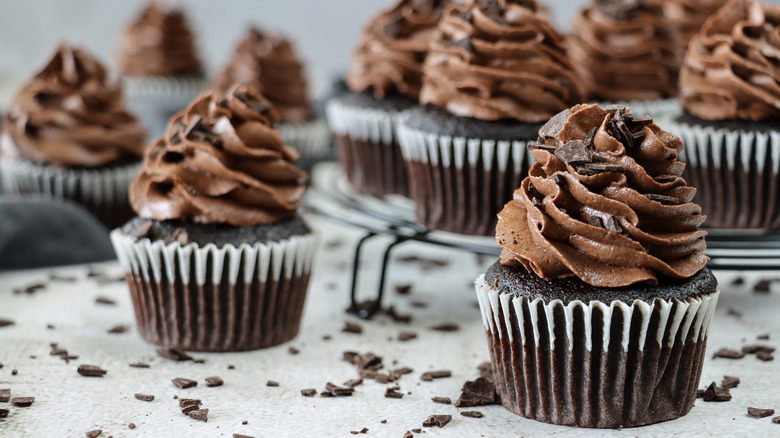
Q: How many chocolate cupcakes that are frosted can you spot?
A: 10